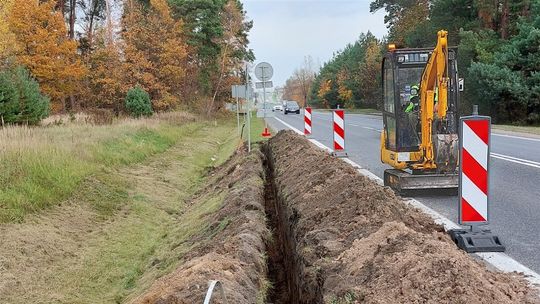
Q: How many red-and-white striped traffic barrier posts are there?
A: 3